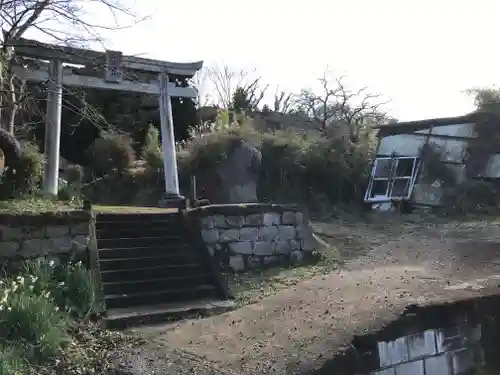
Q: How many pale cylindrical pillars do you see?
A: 2